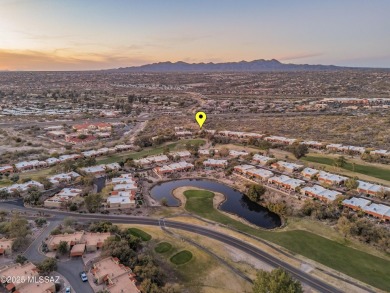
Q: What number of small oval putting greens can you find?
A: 3